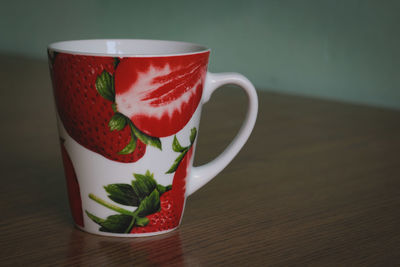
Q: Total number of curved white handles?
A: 1